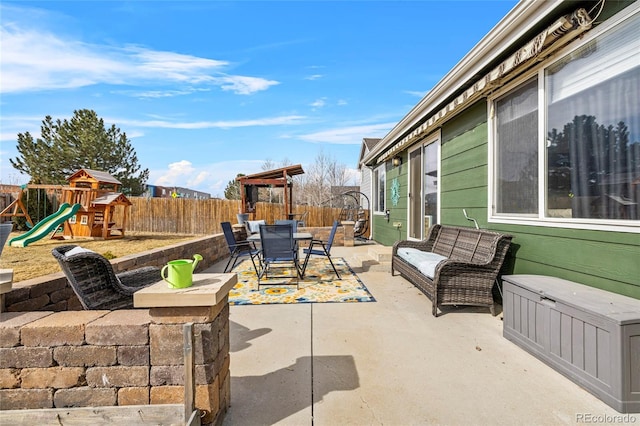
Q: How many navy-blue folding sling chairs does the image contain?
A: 4